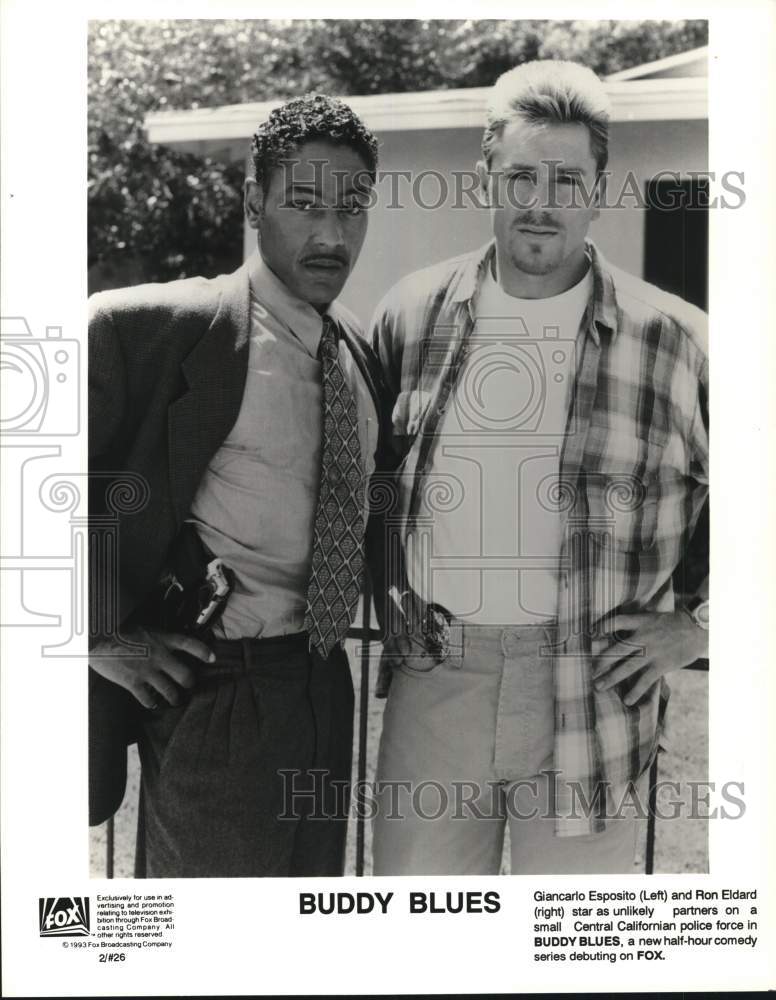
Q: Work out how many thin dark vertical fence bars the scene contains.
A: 3